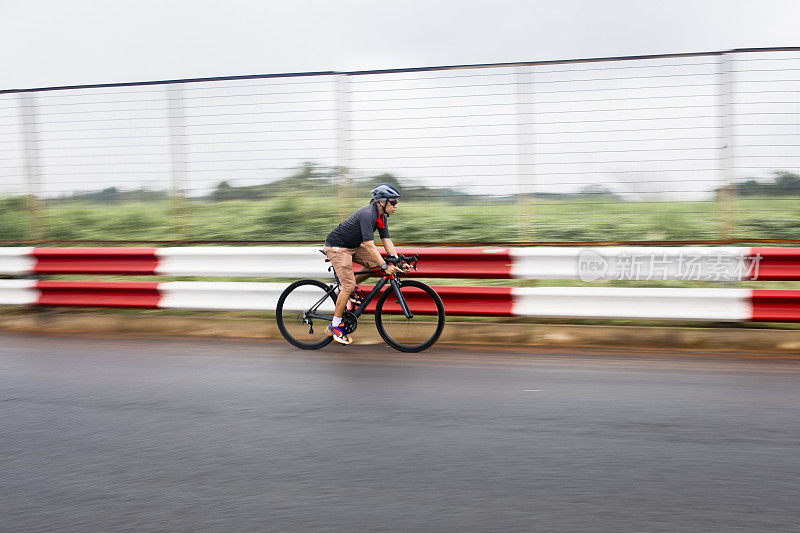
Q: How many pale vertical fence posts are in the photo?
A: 5